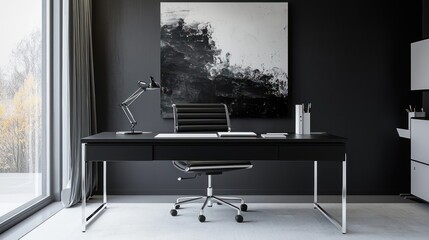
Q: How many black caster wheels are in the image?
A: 5